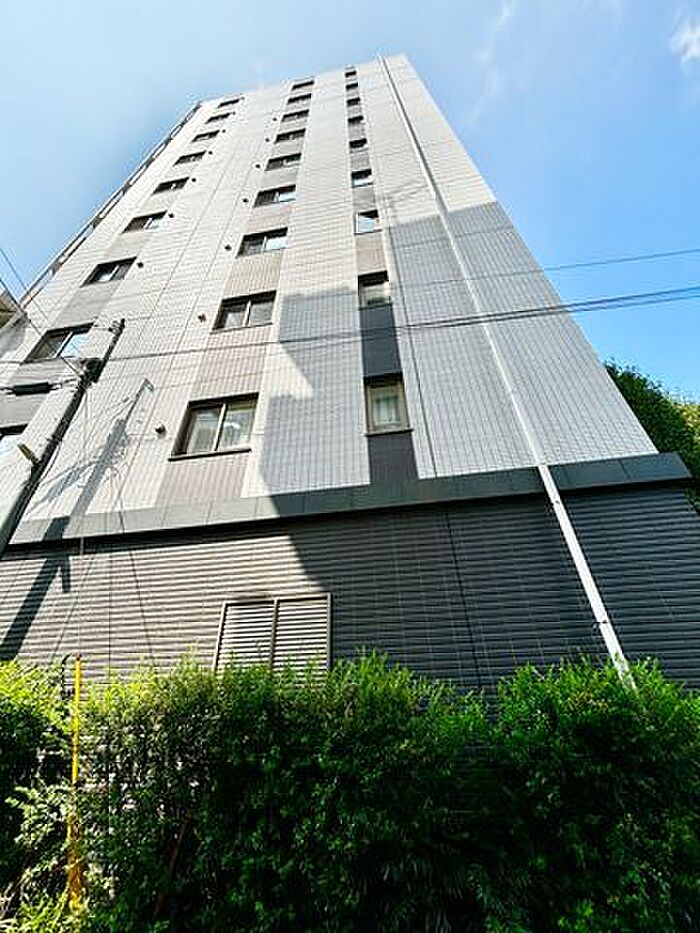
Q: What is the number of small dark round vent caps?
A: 14